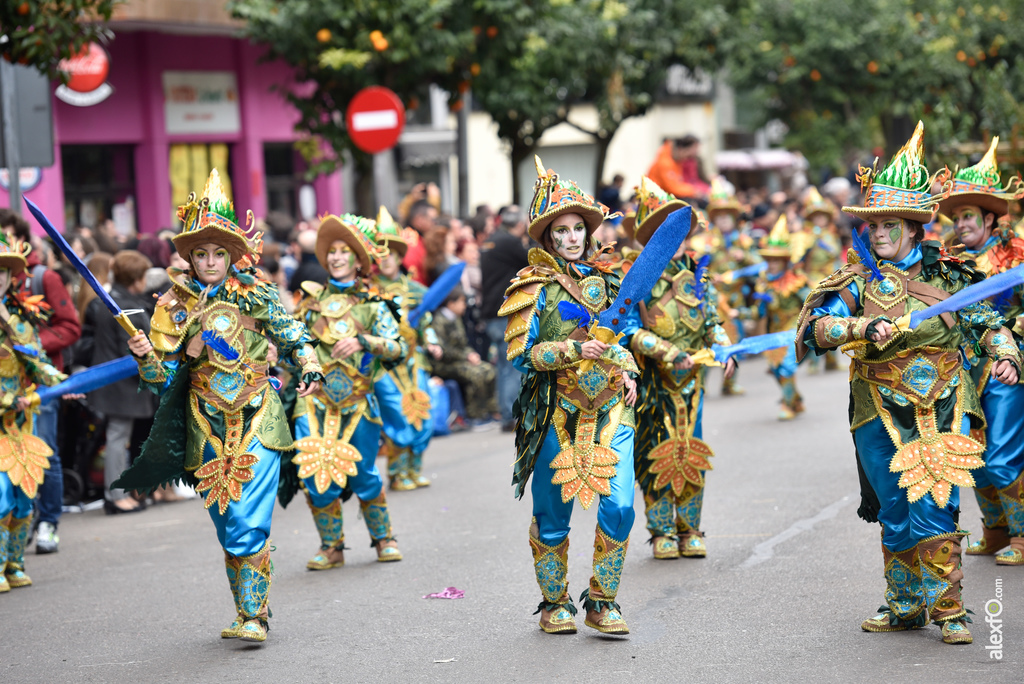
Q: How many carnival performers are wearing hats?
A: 11